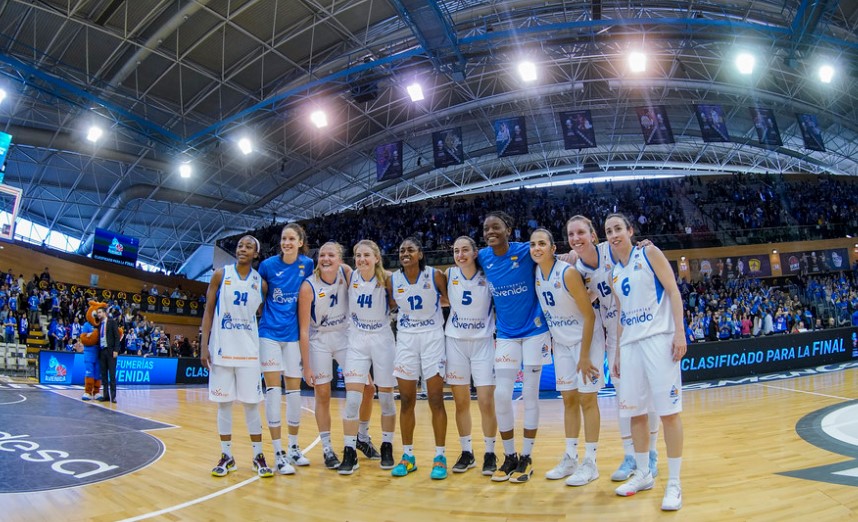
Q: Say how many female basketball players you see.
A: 10